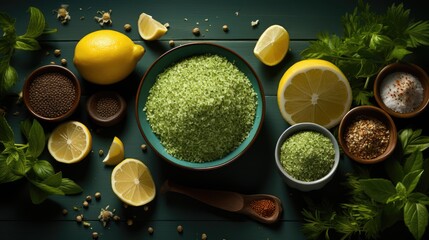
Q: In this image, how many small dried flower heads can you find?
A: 3